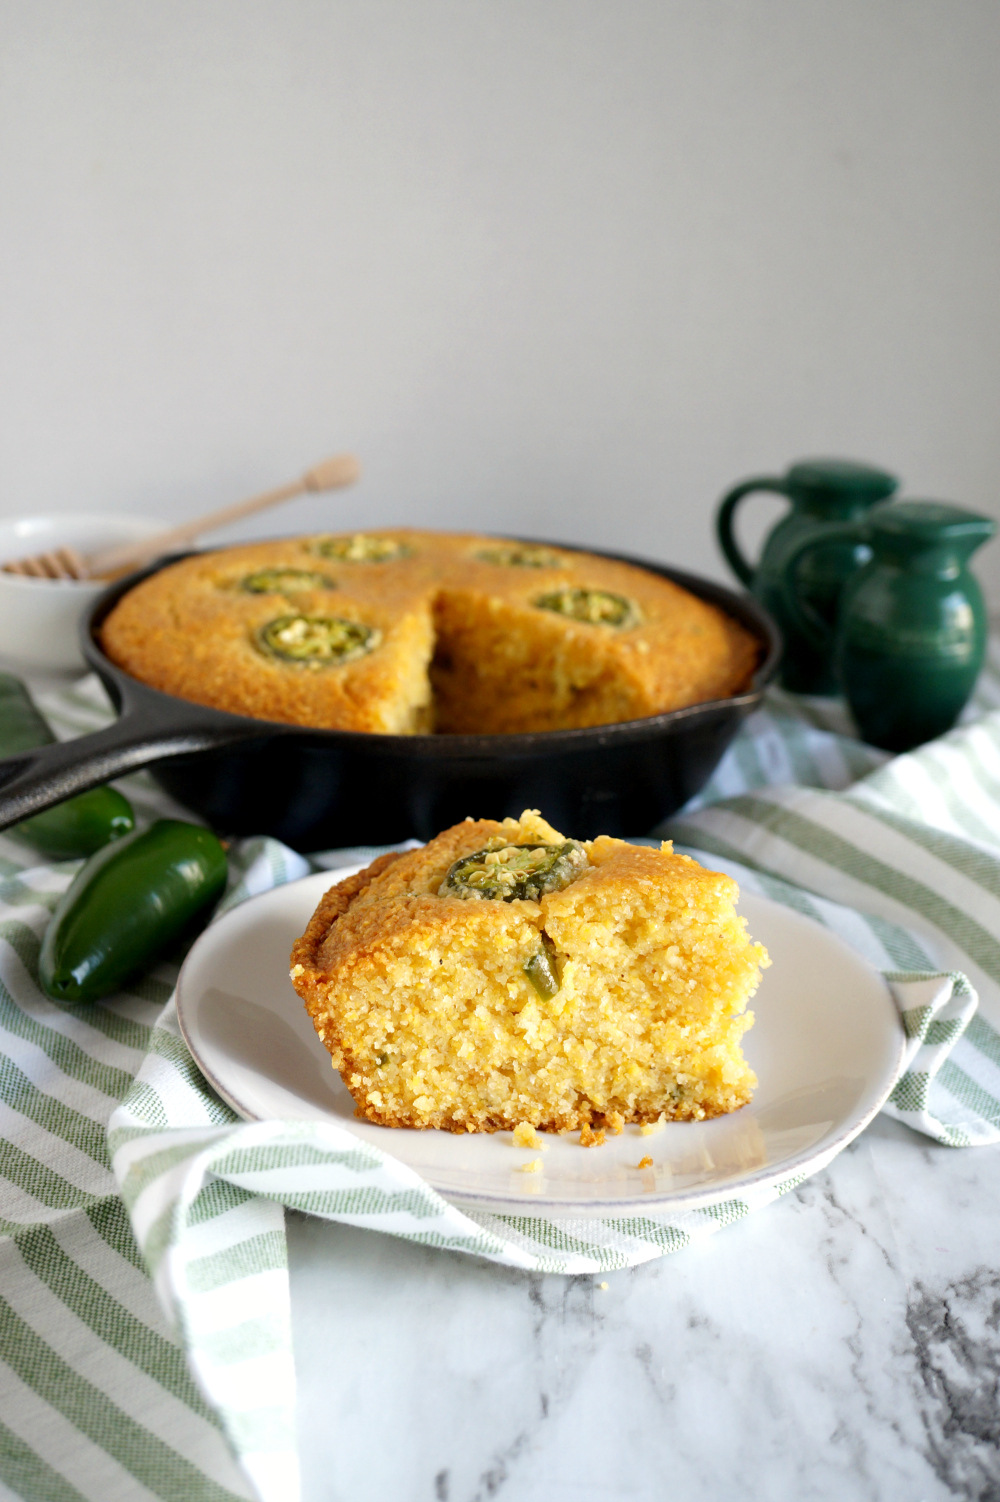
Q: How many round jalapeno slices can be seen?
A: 6